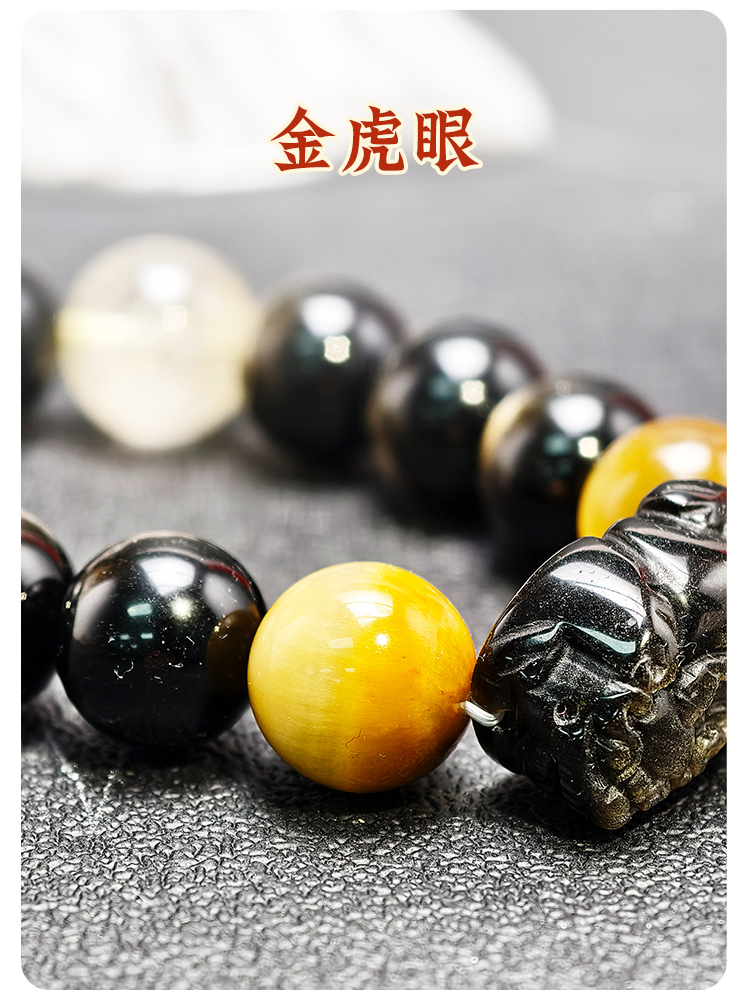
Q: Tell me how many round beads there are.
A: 9